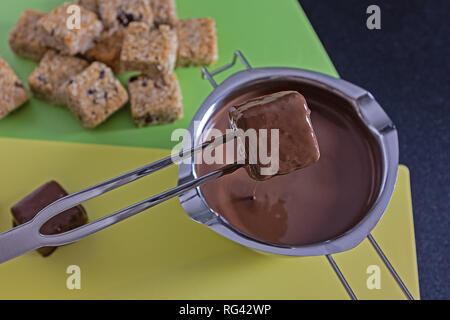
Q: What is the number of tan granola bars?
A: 12